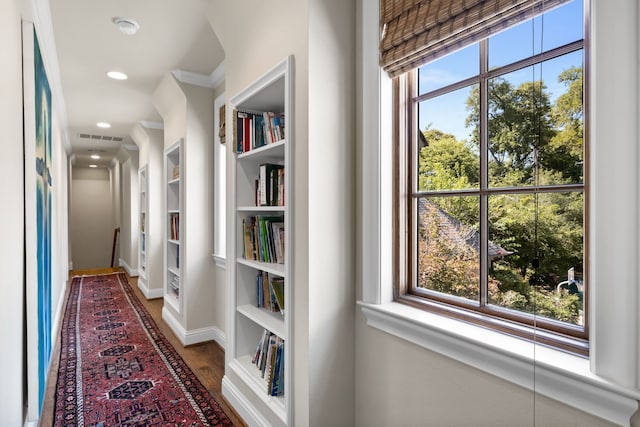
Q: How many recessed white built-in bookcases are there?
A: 3